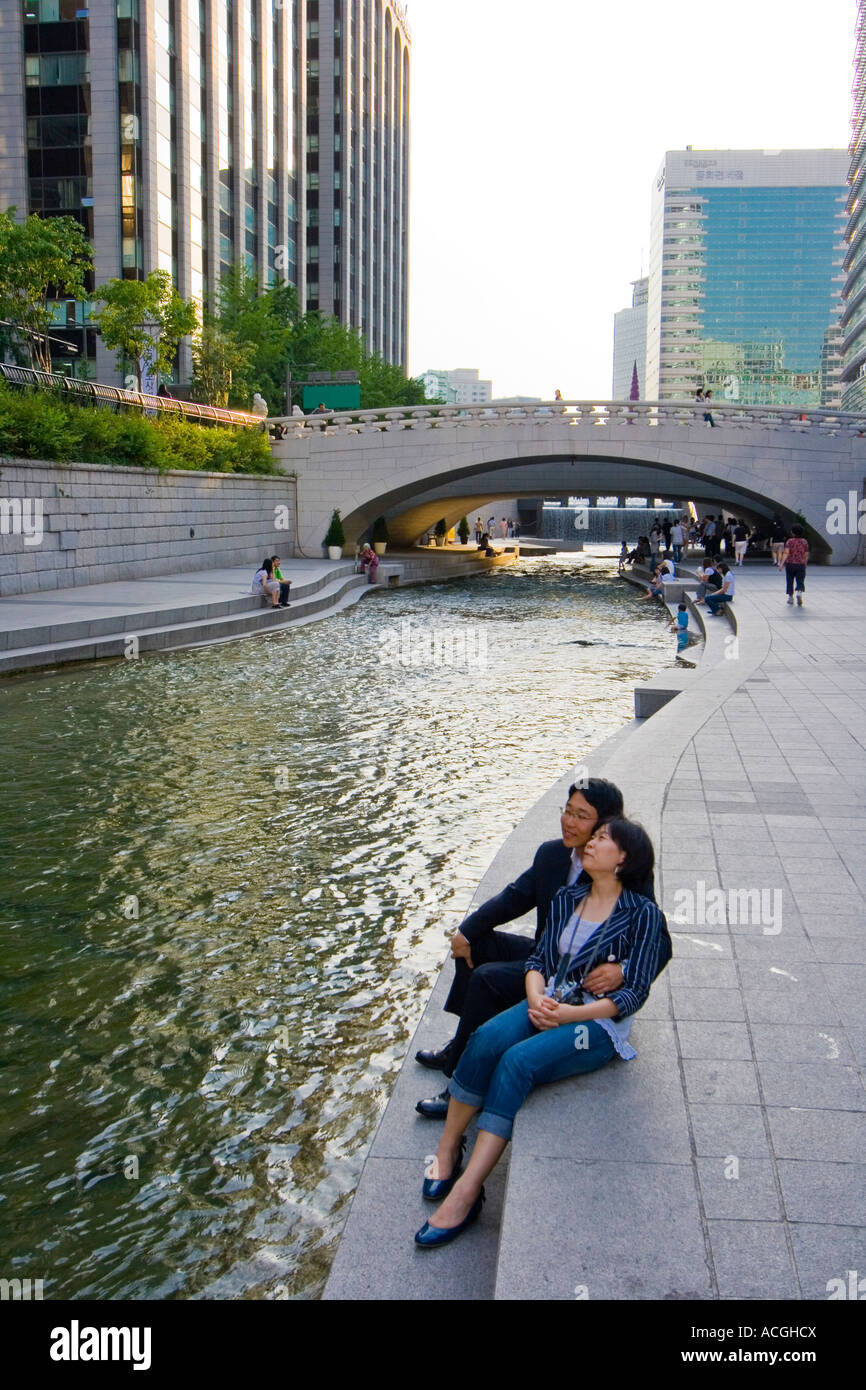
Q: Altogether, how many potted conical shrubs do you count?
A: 4